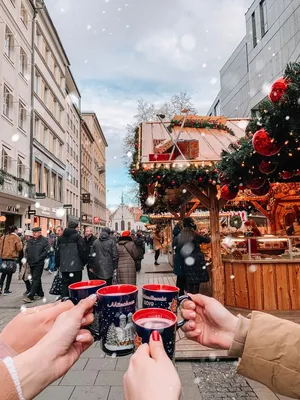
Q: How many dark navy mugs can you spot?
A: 4